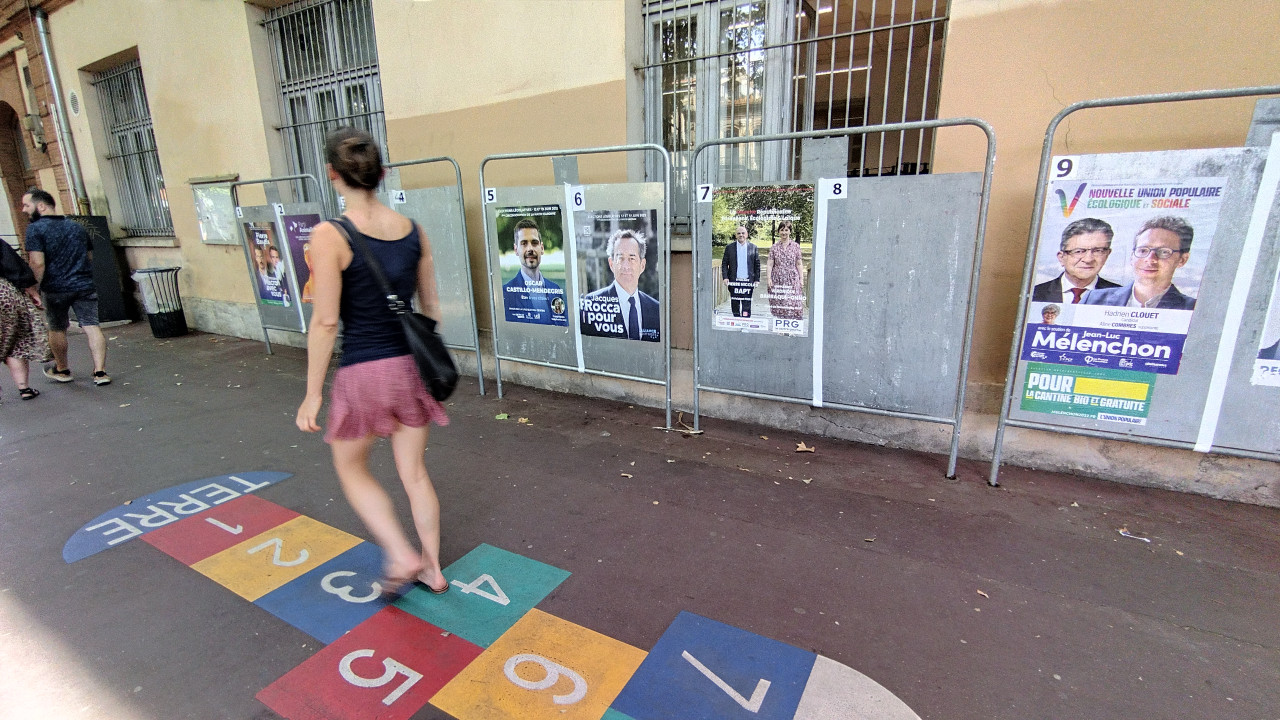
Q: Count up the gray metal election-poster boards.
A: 5